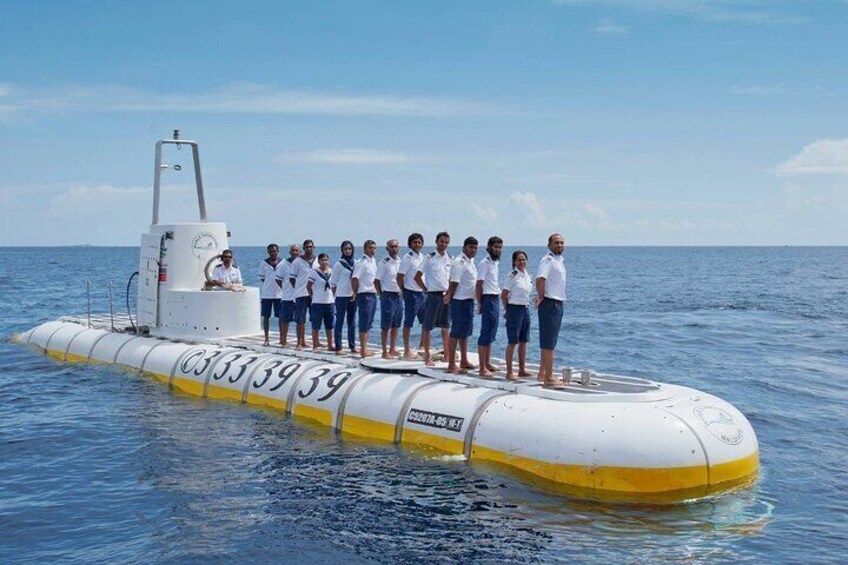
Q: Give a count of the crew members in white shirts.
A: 14